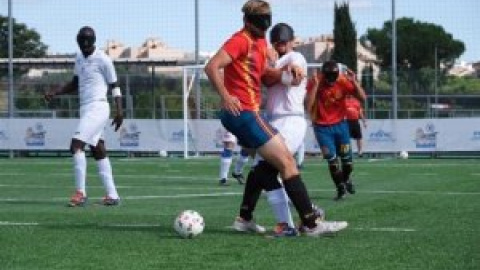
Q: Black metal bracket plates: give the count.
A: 0